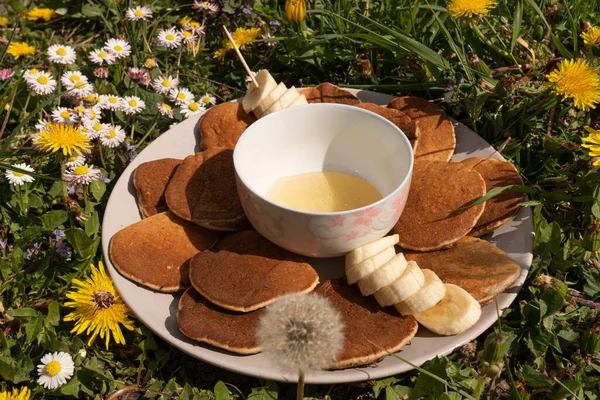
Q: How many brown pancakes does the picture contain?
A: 13